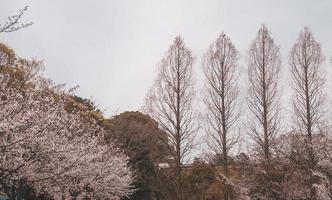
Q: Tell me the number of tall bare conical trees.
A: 4